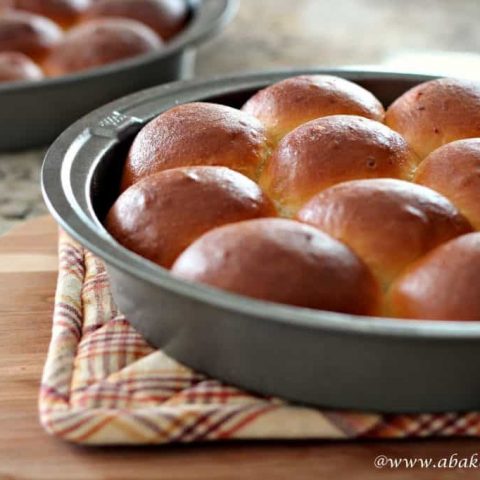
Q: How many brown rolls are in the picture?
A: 14